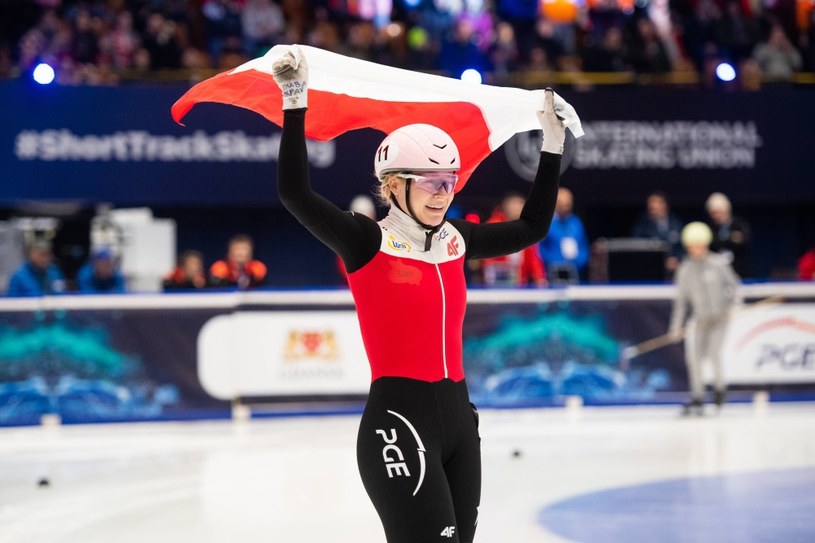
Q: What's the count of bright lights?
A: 3